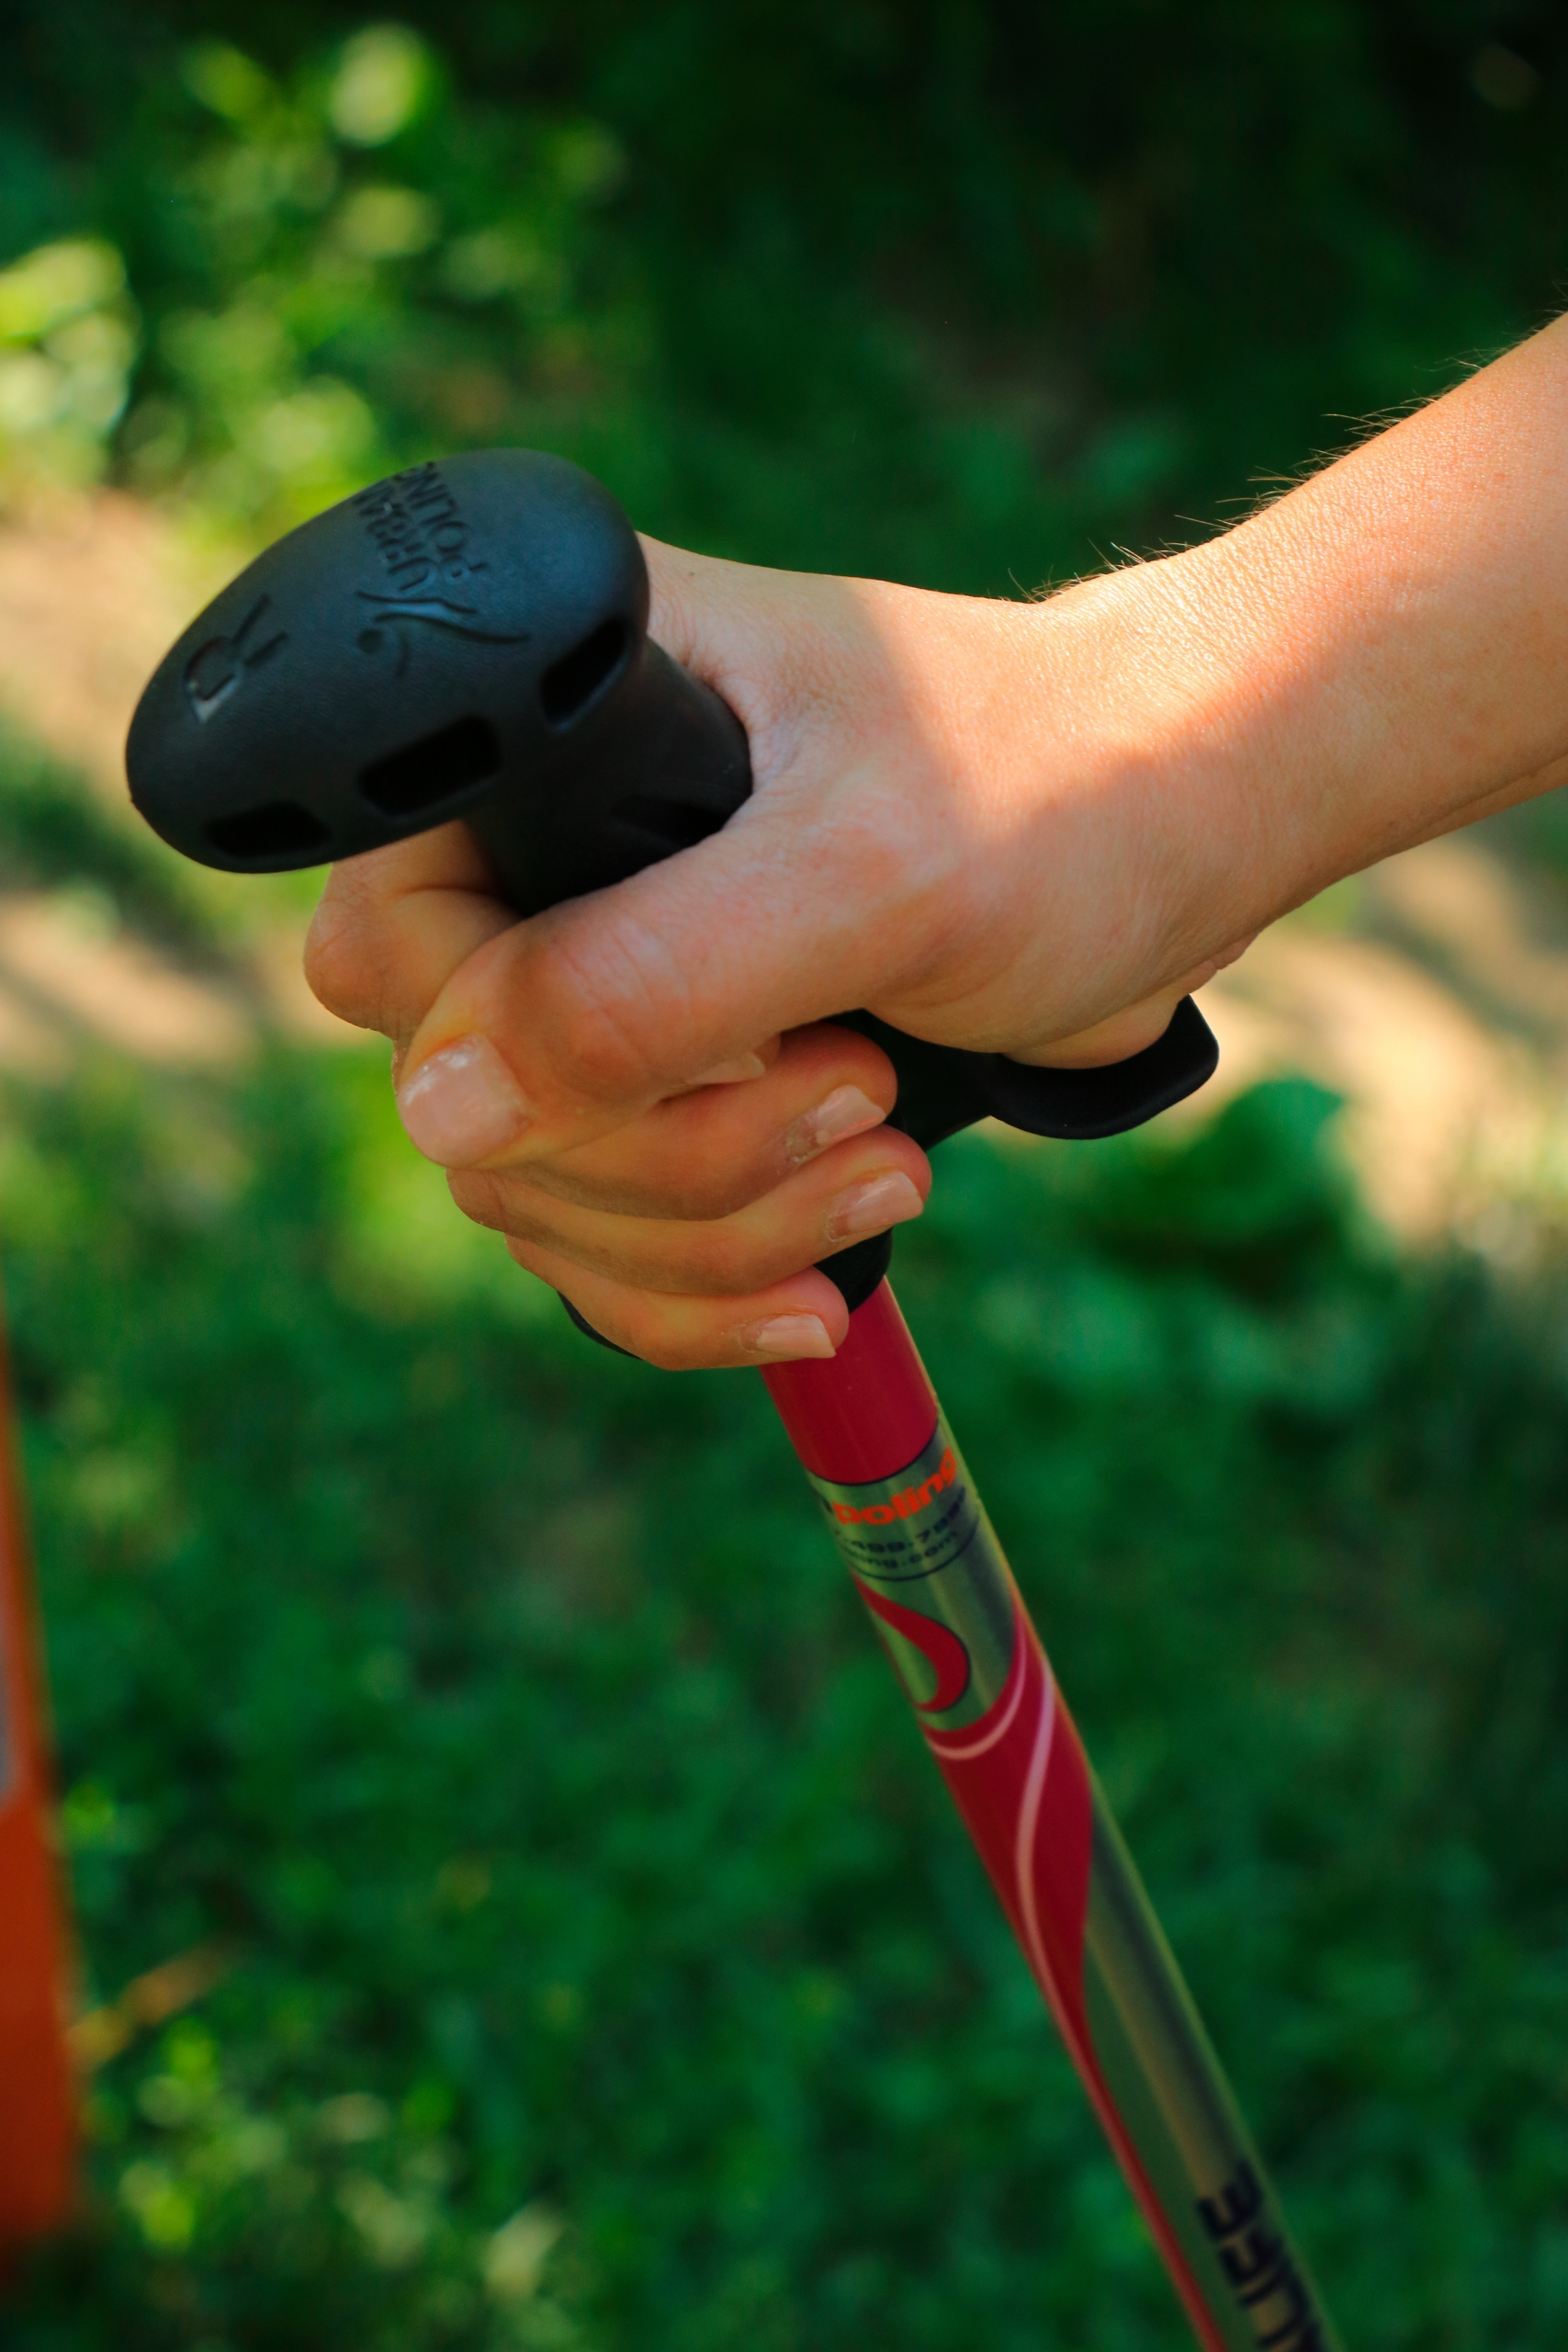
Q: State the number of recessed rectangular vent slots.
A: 3